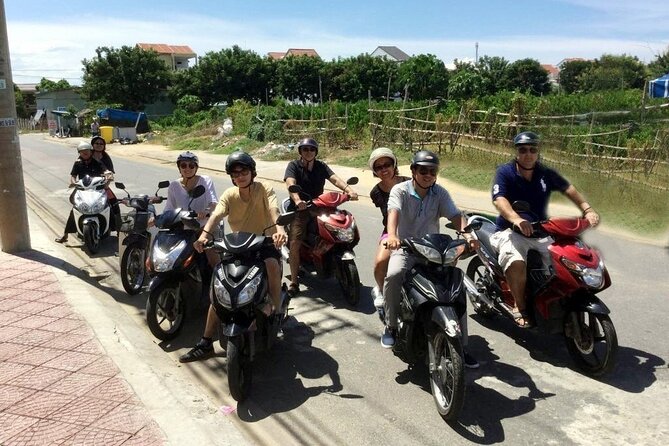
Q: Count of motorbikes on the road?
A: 7